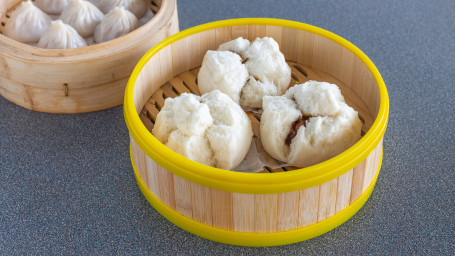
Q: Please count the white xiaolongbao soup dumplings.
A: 6